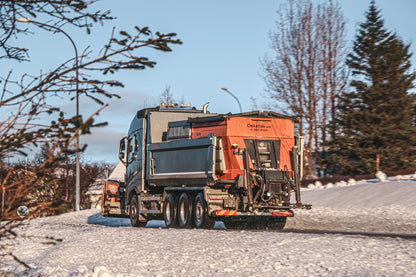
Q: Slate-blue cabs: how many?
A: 1